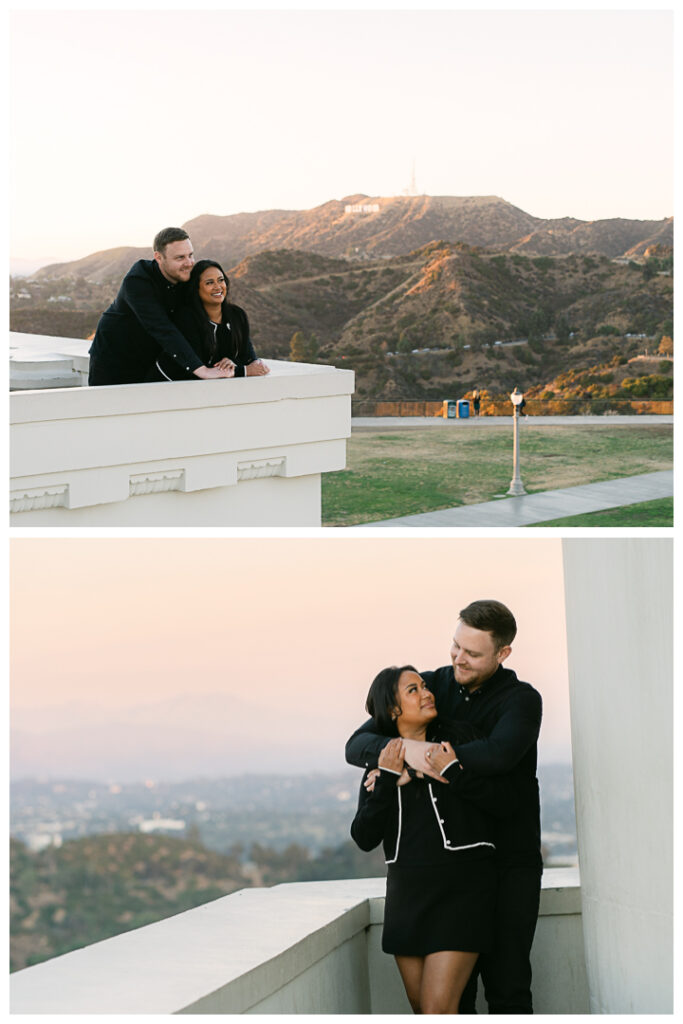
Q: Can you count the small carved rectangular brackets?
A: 3